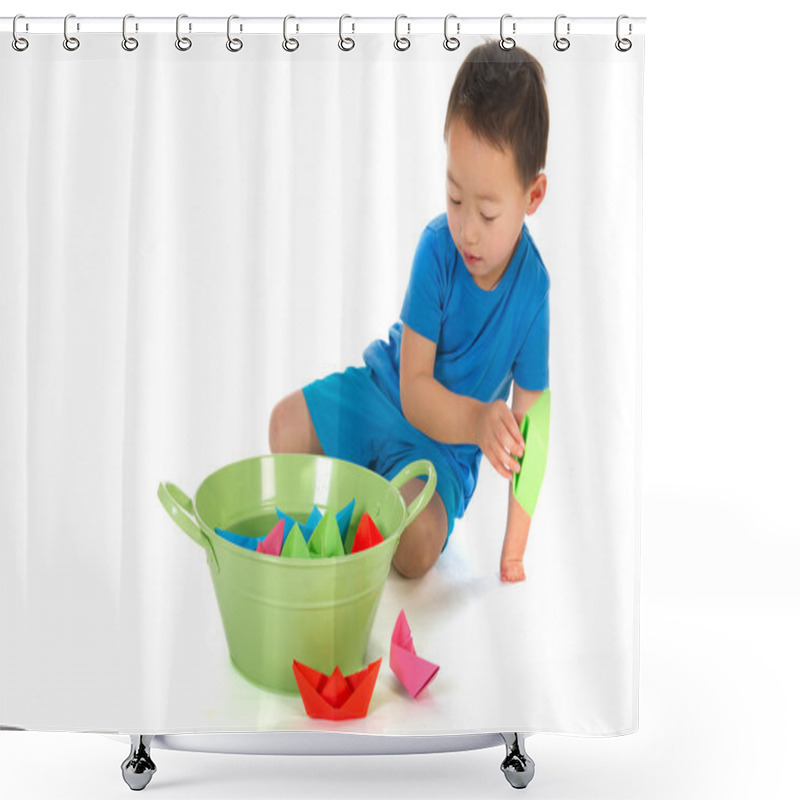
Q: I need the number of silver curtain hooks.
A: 12